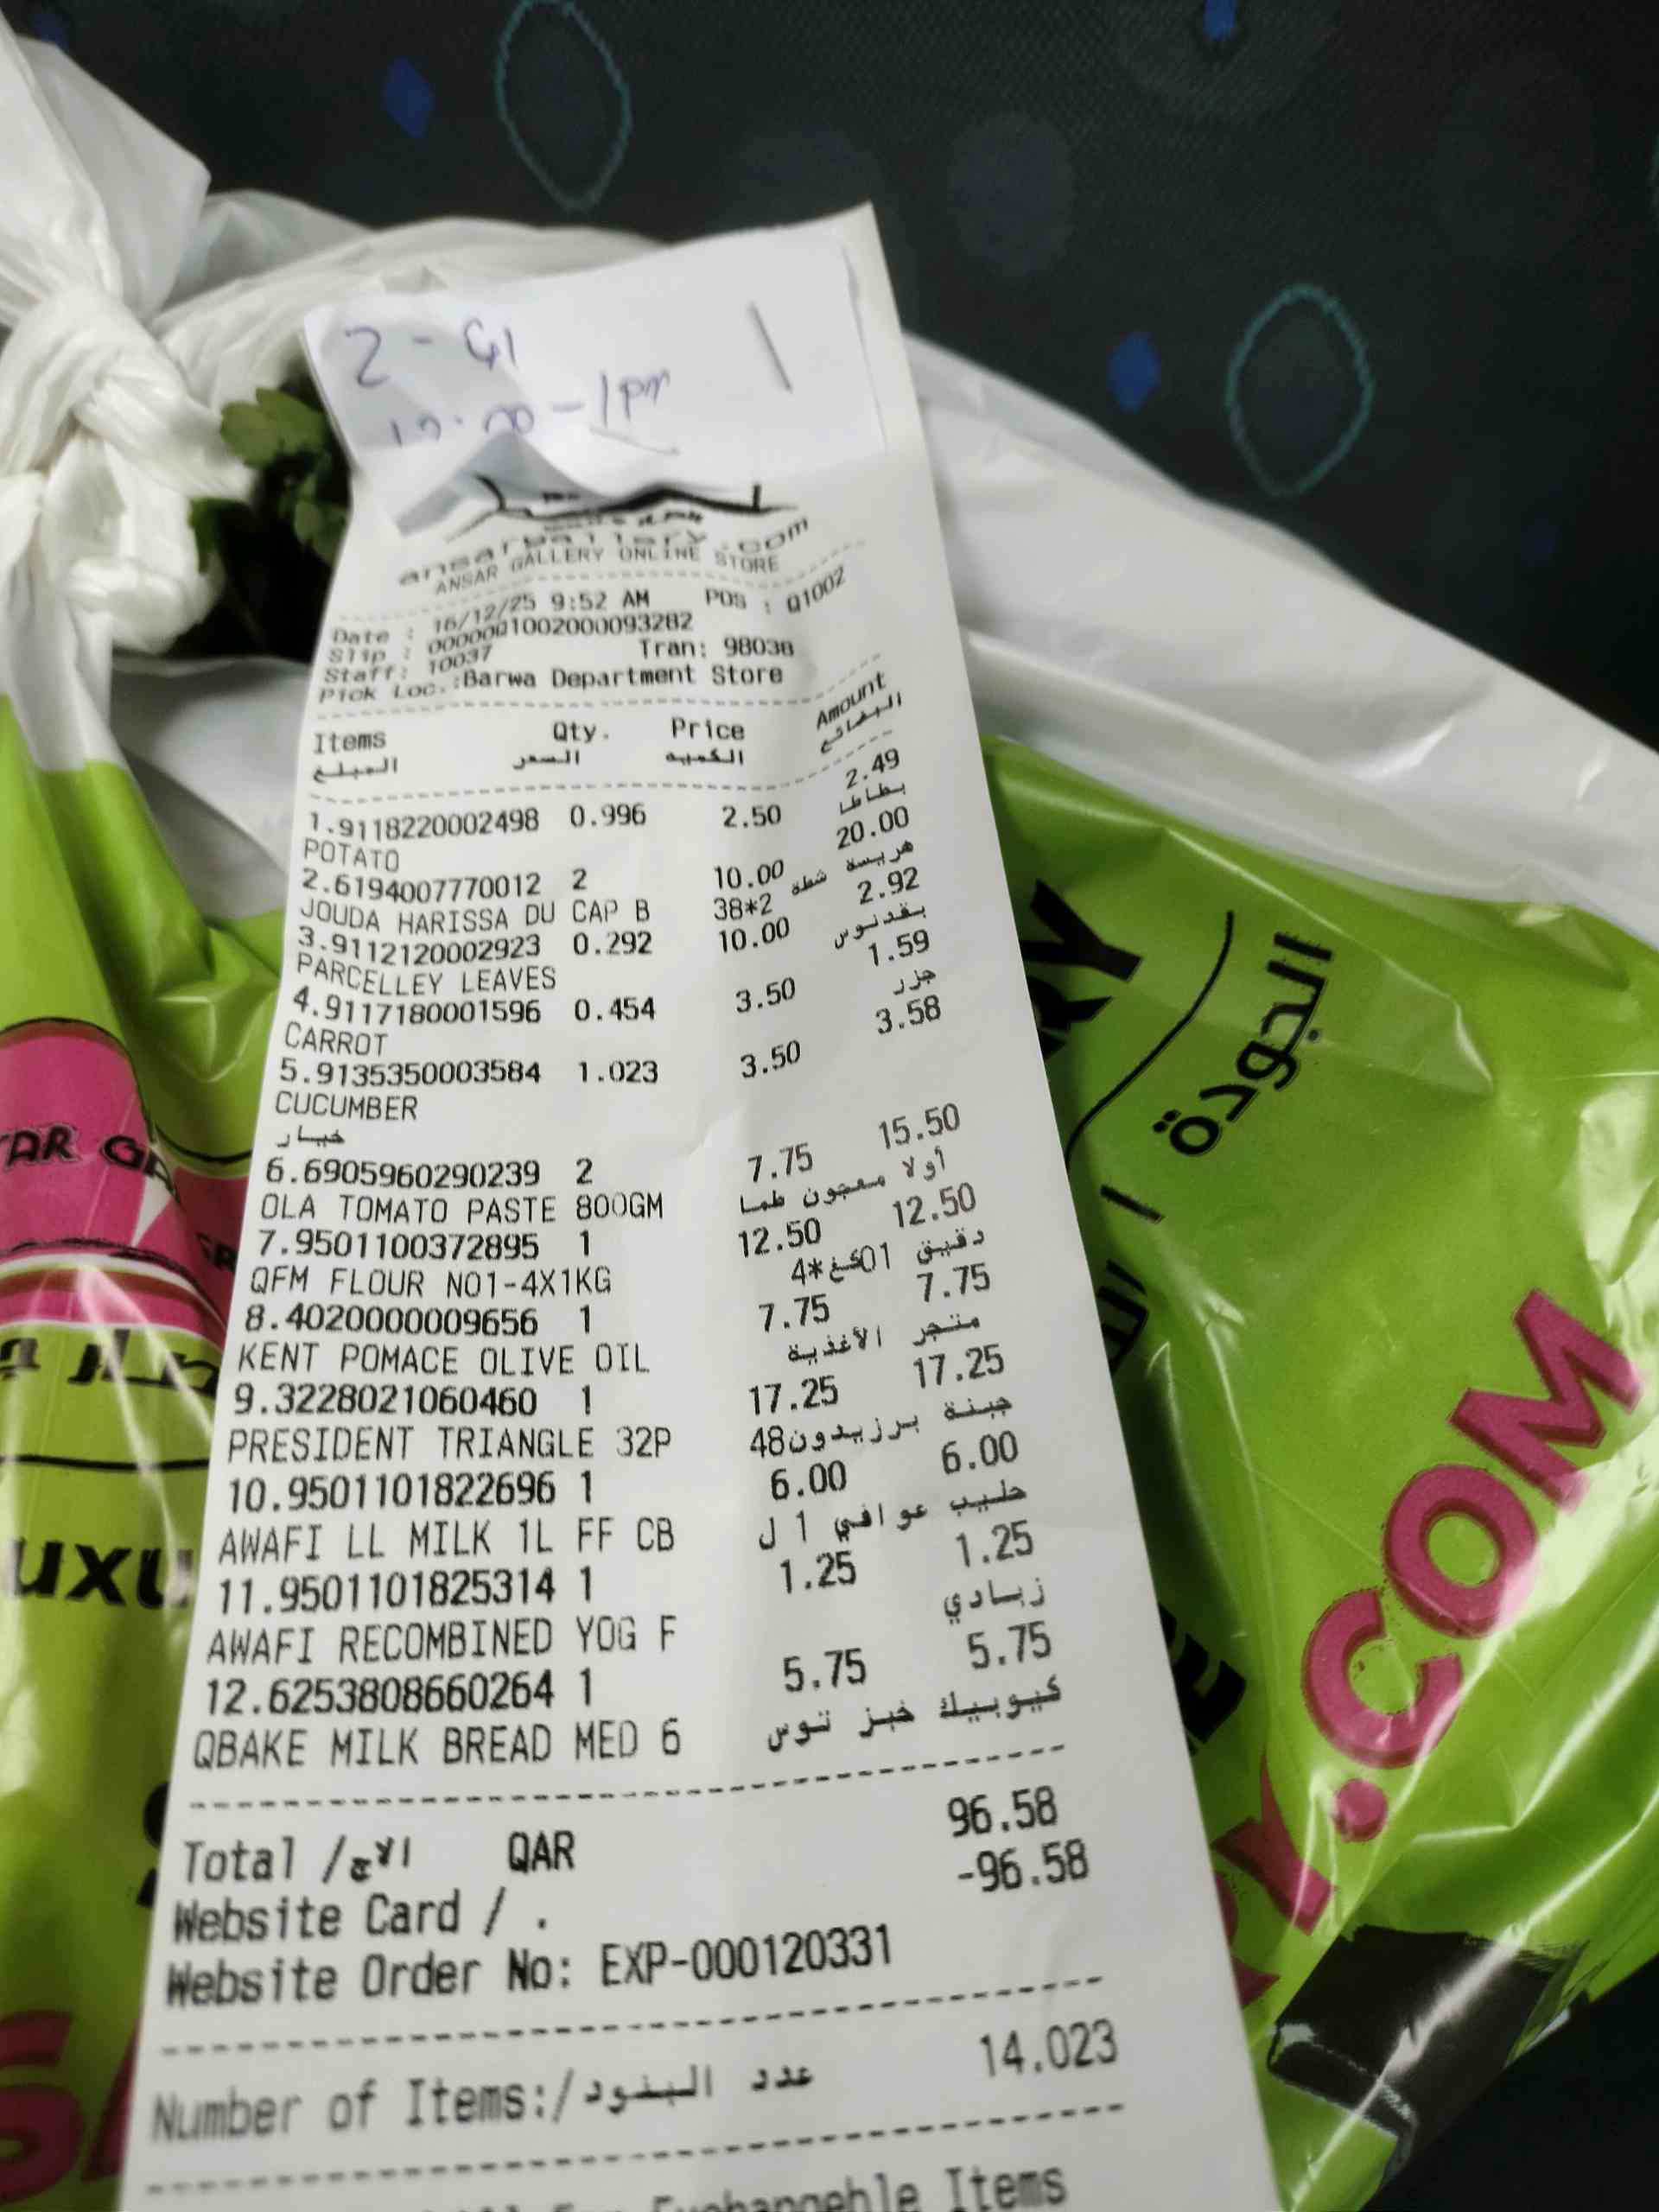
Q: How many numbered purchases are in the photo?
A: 12